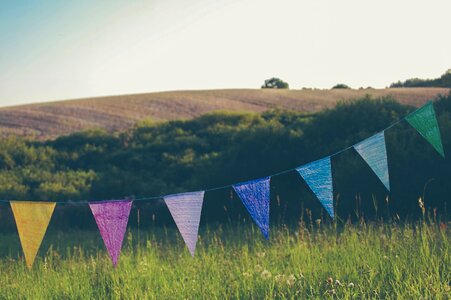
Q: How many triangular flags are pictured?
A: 7